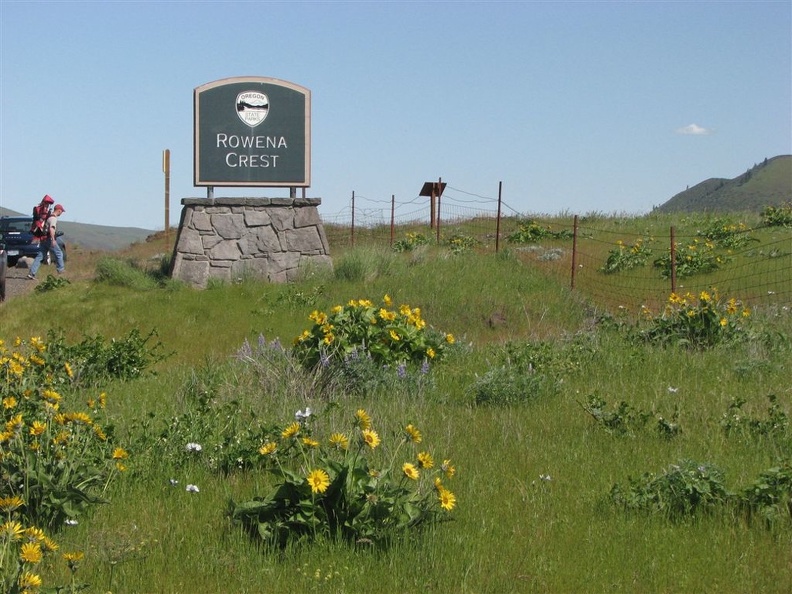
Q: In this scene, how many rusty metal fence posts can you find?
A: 6